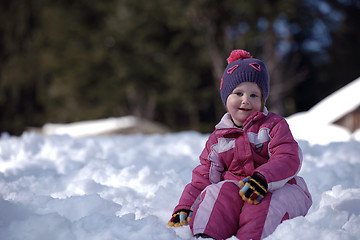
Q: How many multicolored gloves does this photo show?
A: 2